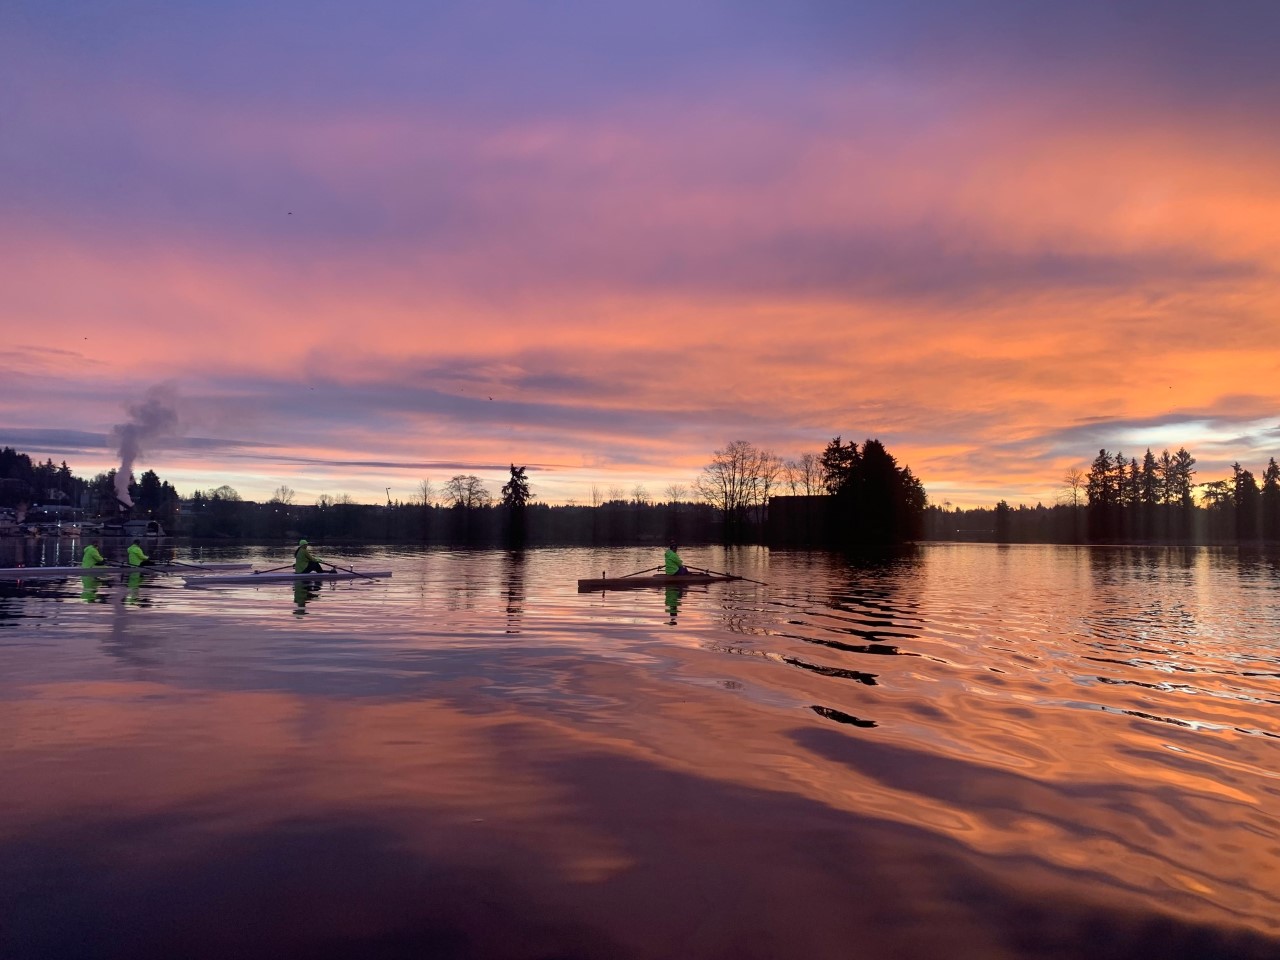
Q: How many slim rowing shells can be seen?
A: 3